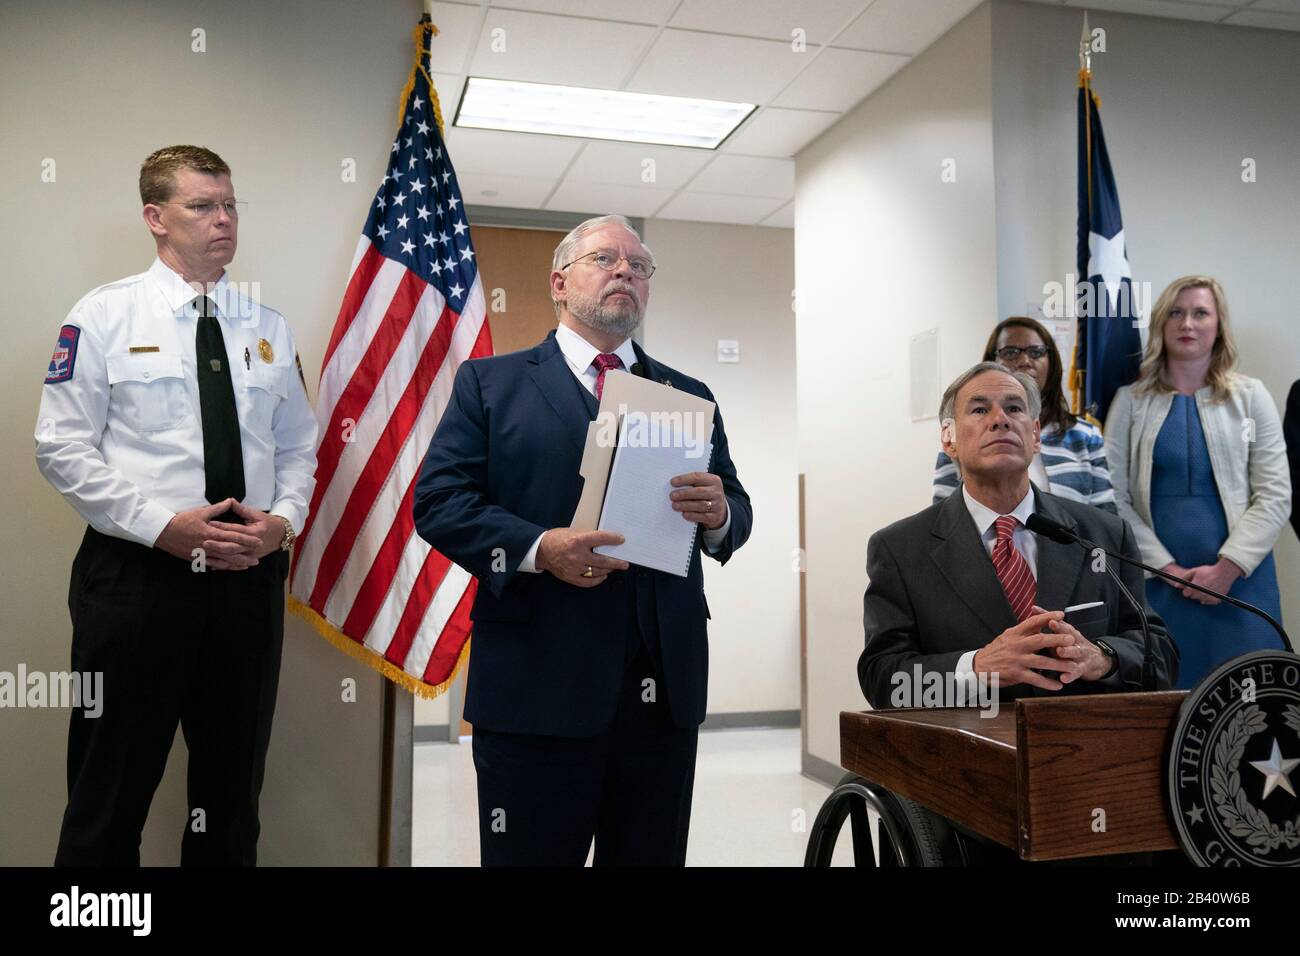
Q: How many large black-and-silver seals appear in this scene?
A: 1